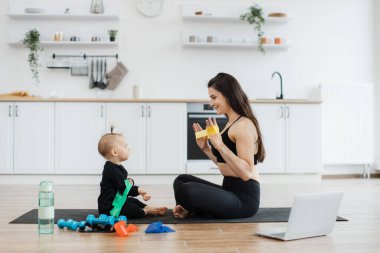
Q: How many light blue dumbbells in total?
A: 4